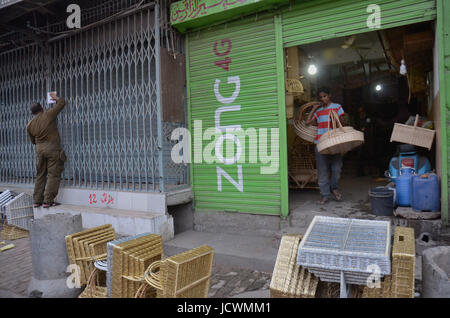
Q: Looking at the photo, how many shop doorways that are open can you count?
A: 1